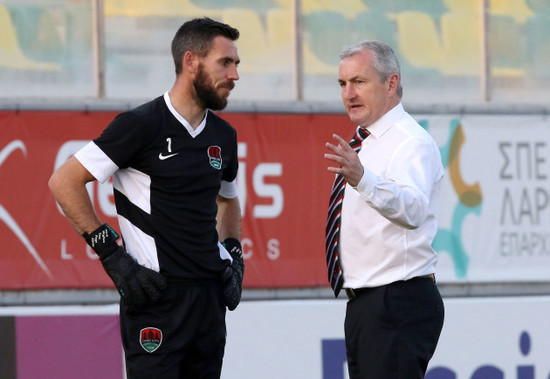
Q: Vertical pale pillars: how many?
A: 3